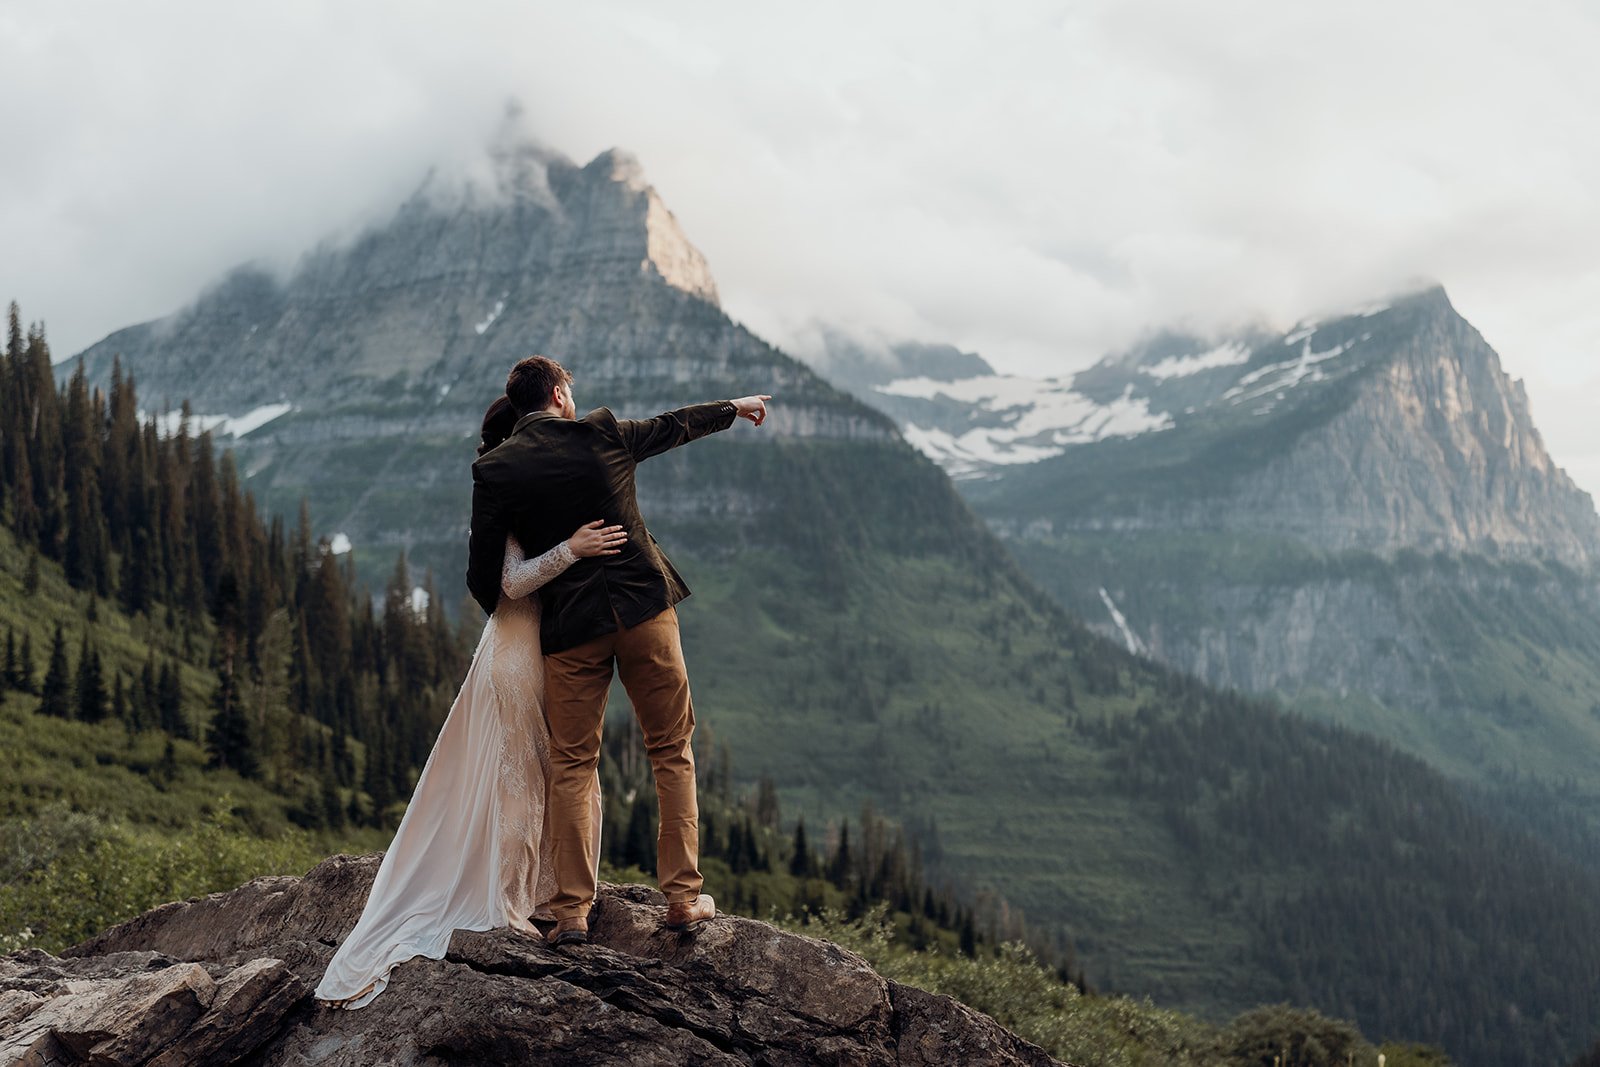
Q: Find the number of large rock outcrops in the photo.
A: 1